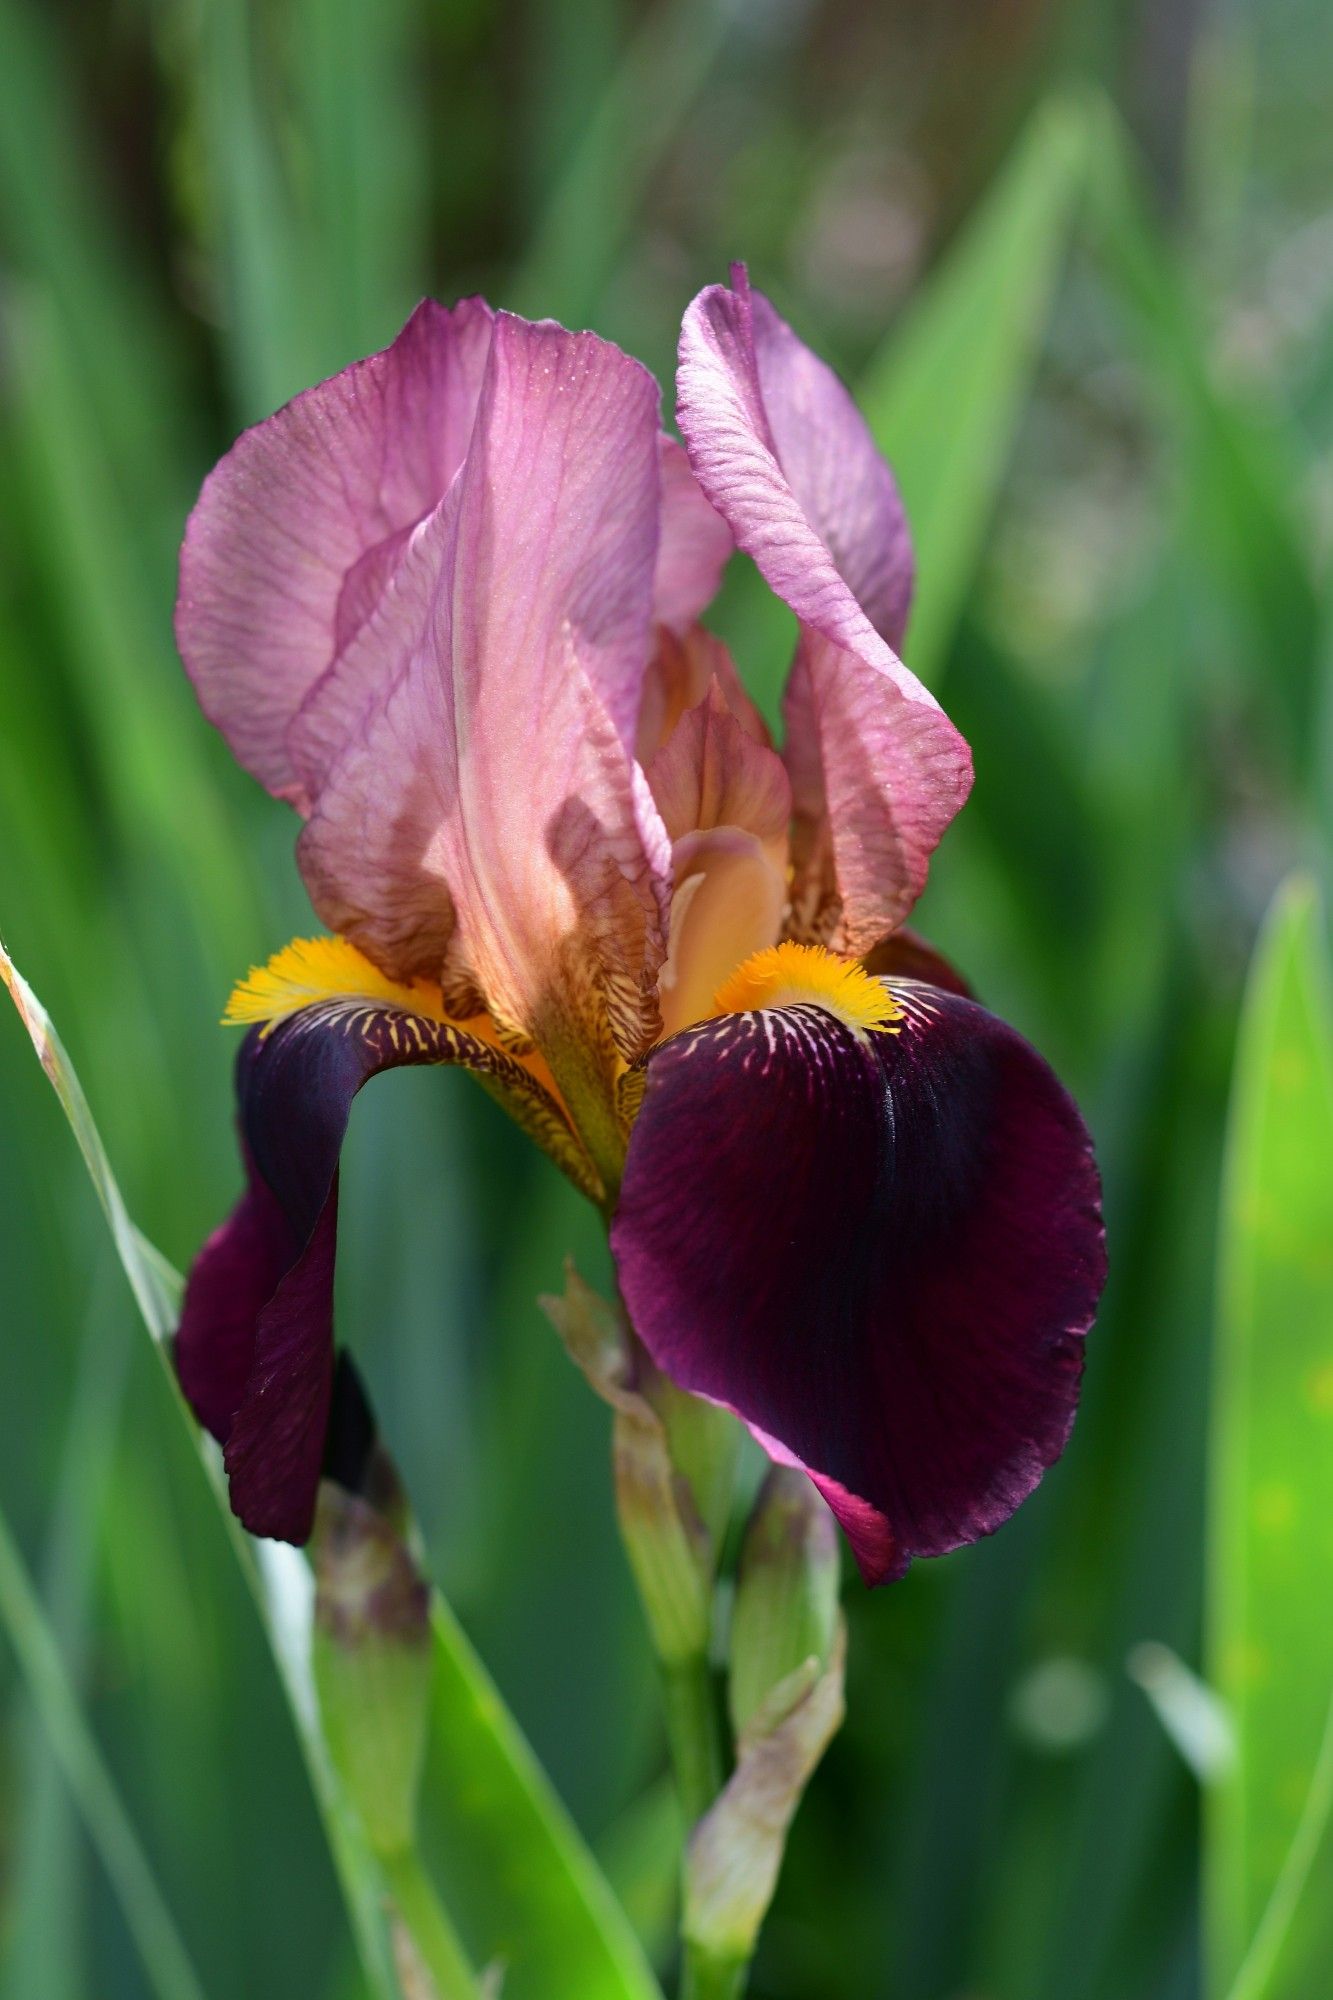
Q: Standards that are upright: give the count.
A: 3